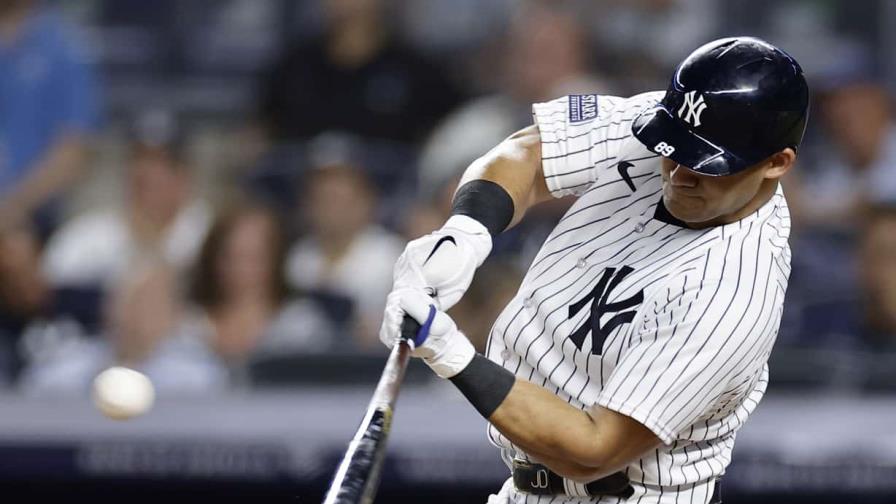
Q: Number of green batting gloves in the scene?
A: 0